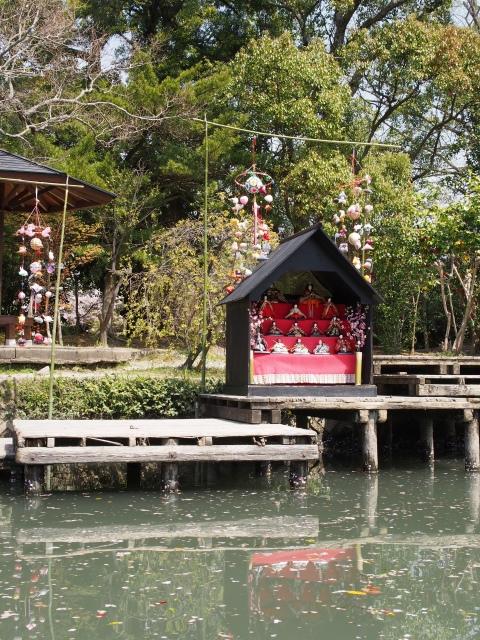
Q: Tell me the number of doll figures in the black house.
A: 14